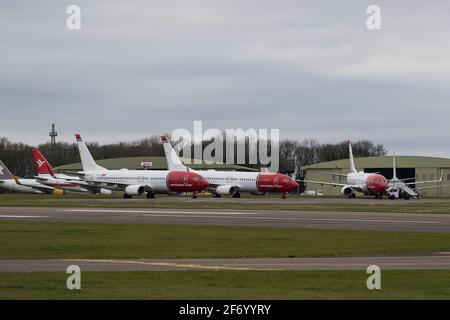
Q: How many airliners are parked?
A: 6